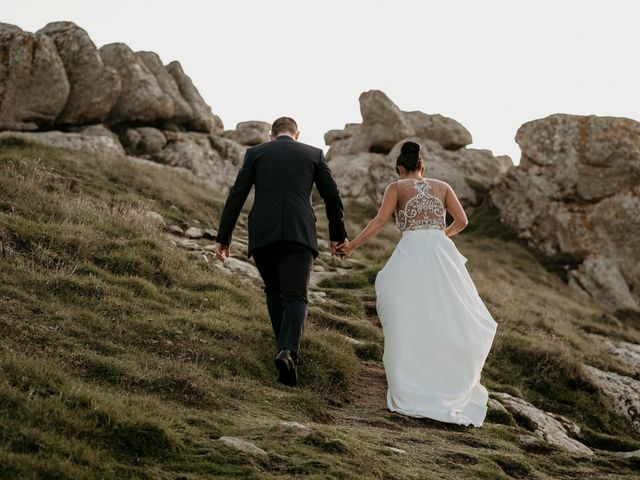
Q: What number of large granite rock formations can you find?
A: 3